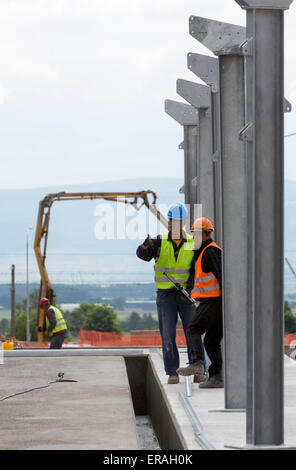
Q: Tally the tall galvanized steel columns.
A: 5